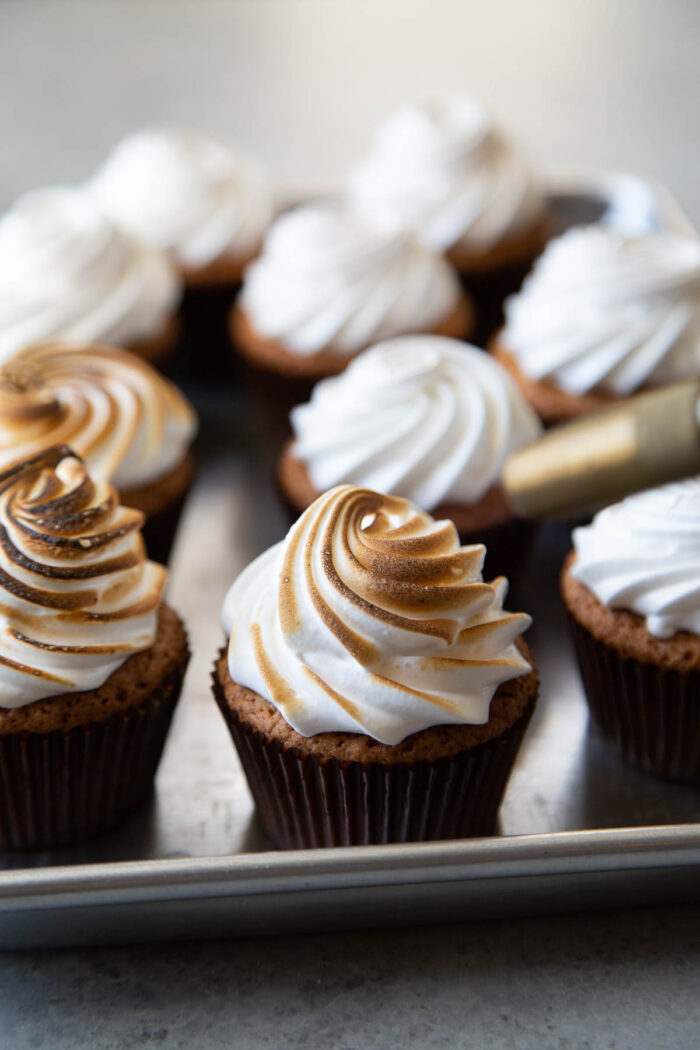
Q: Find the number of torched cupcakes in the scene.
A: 3